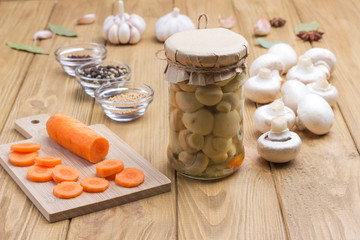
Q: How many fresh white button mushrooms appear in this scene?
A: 10